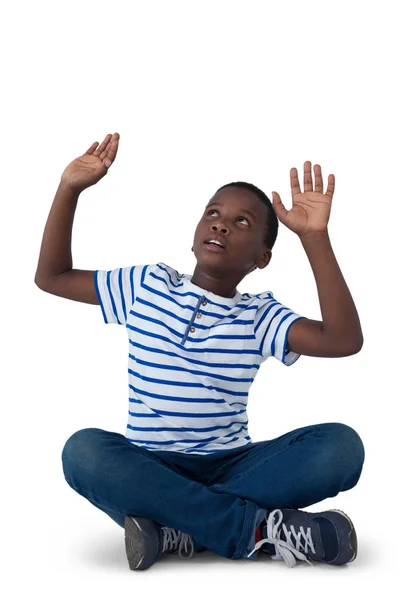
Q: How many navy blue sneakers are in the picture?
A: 2